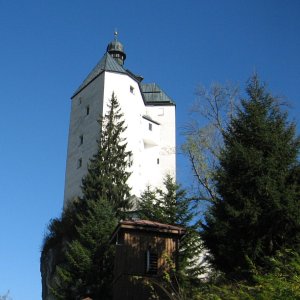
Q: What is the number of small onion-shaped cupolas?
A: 1